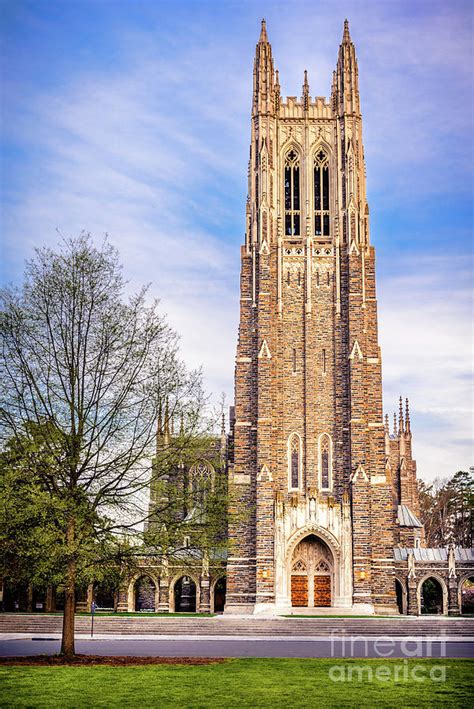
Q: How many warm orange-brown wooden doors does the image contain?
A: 2